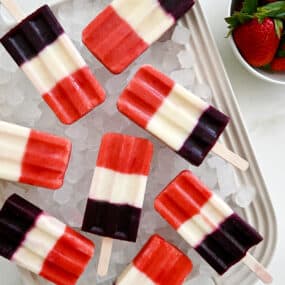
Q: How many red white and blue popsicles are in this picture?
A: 8